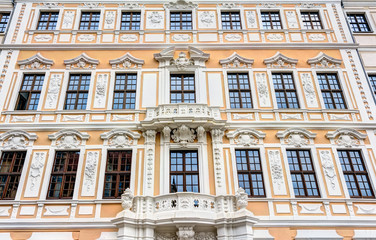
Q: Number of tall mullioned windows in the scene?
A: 14